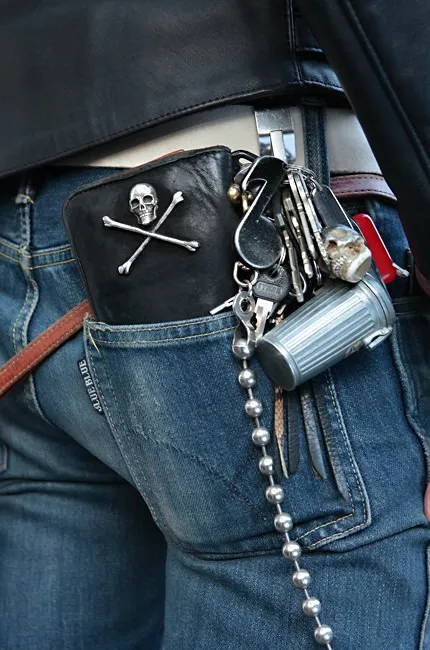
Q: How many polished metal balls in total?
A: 11